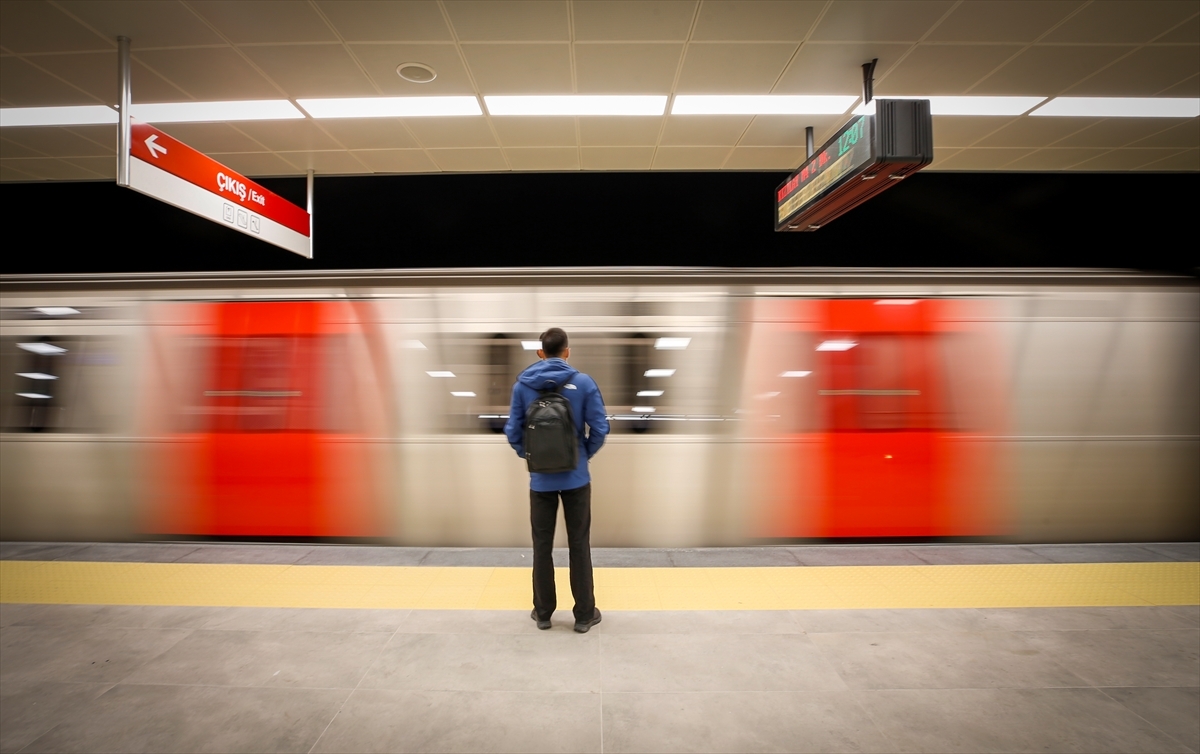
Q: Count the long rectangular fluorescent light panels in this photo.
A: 7